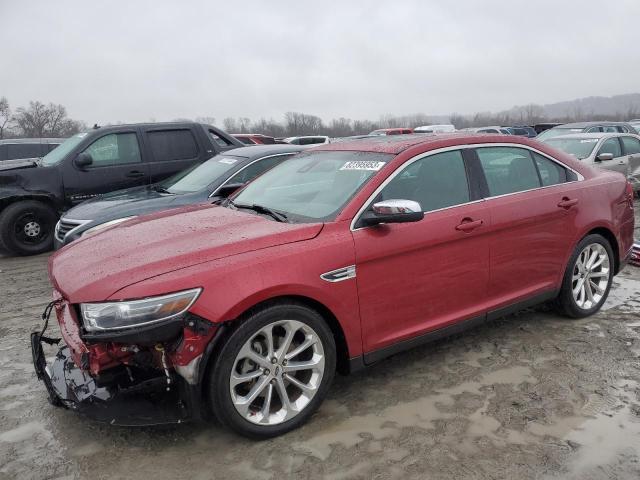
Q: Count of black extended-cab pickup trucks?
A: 1